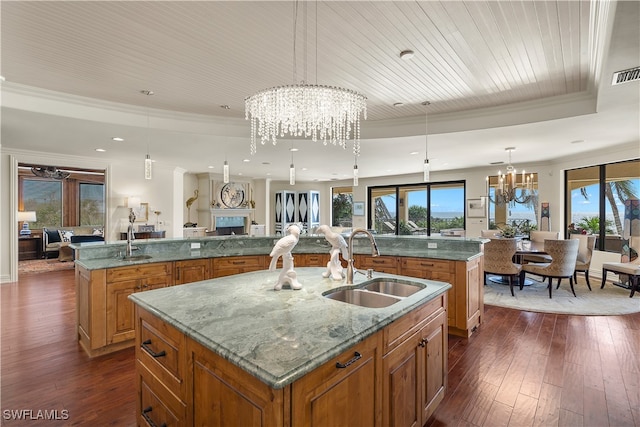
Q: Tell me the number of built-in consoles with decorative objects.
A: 2